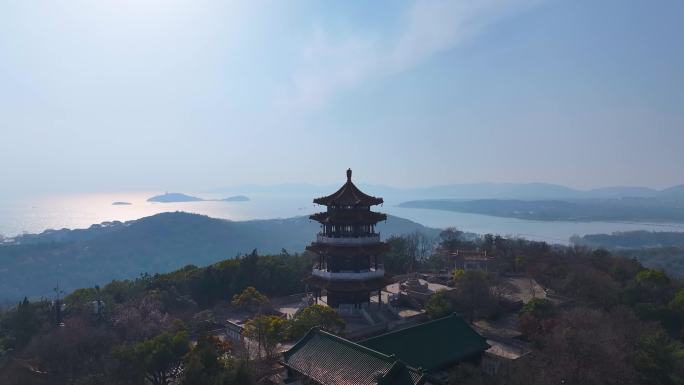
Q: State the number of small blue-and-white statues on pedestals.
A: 0